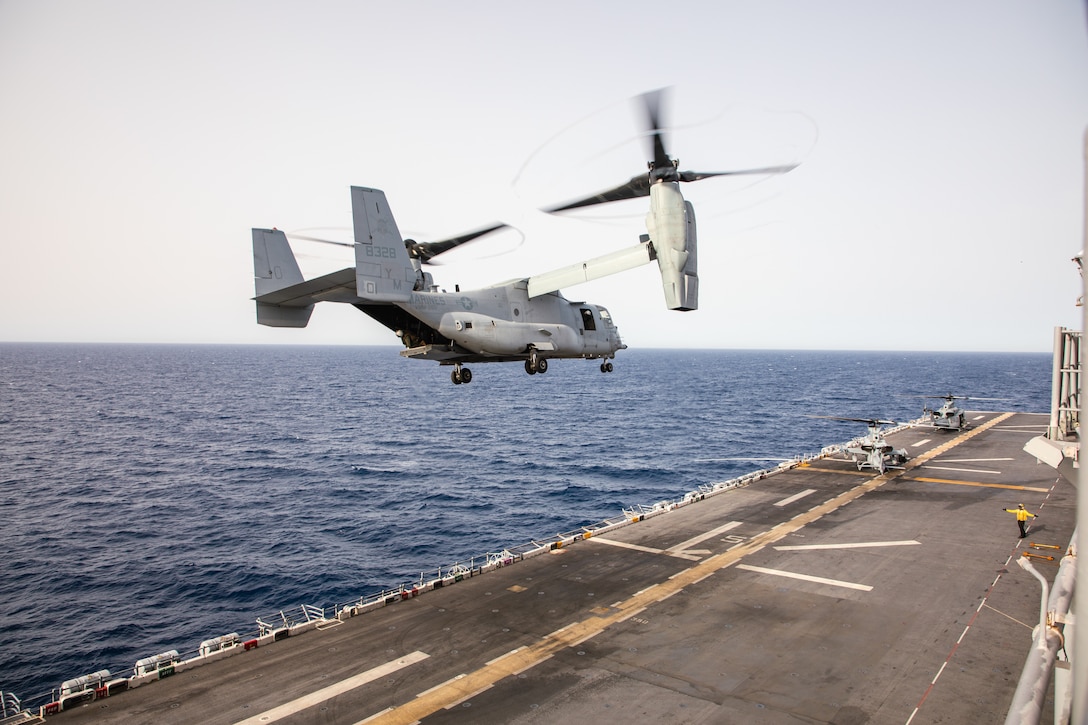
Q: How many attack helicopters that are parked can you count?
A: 2